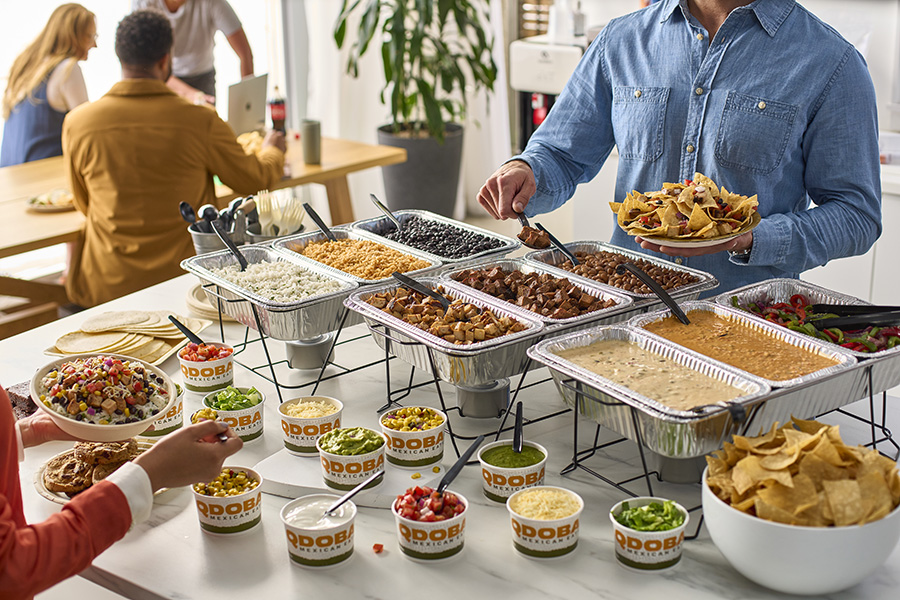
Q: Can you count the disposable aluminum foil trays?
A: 9